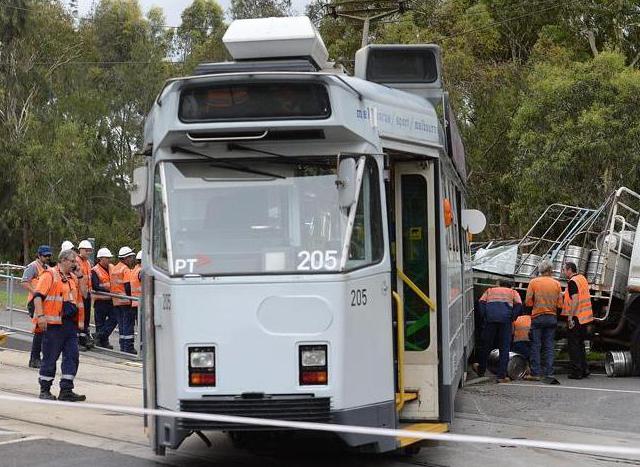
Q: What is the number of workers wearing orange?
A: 11